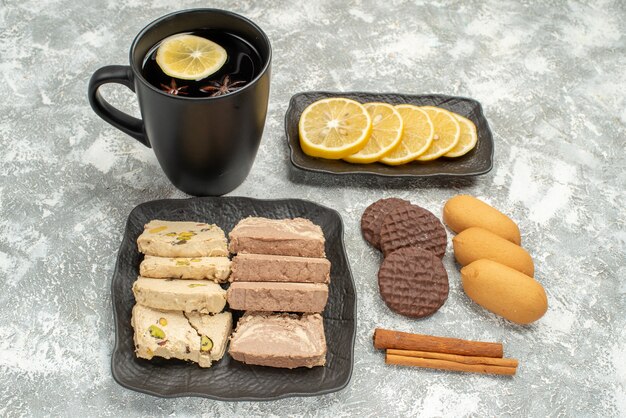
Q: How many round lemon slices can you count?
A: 6